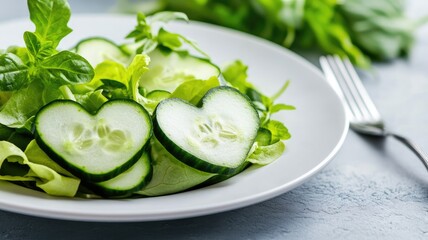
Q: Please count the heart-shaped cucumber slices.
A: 2